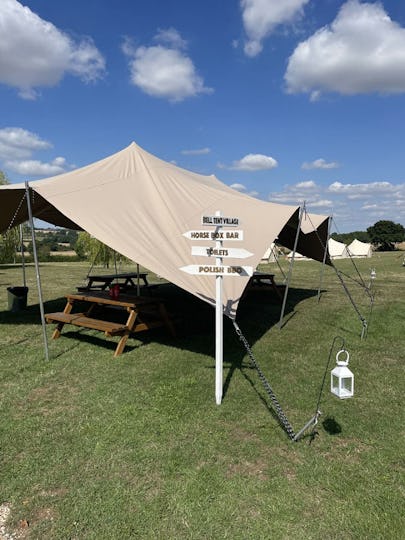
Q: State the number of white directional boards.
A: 4